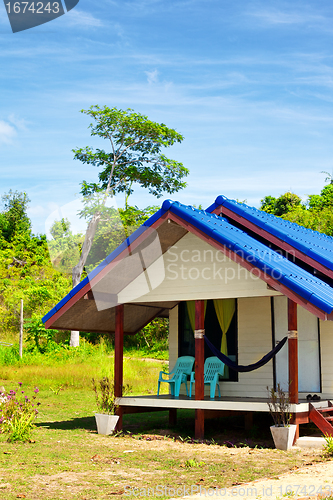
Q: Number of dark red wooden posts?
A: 3